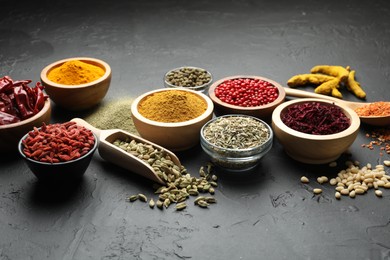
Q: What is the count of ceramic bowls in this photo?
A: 1